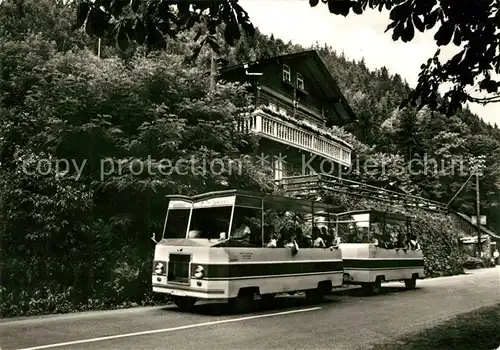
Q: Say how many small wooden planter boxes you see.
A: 2